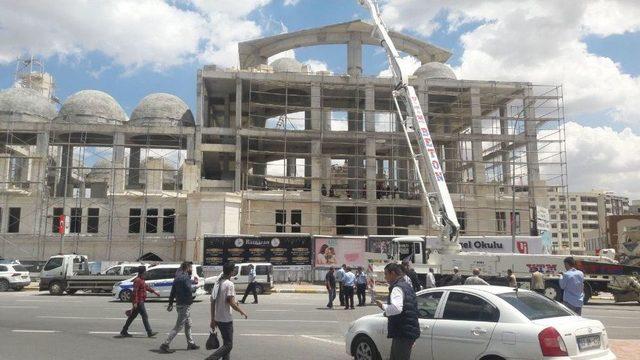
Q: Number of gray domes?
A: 5